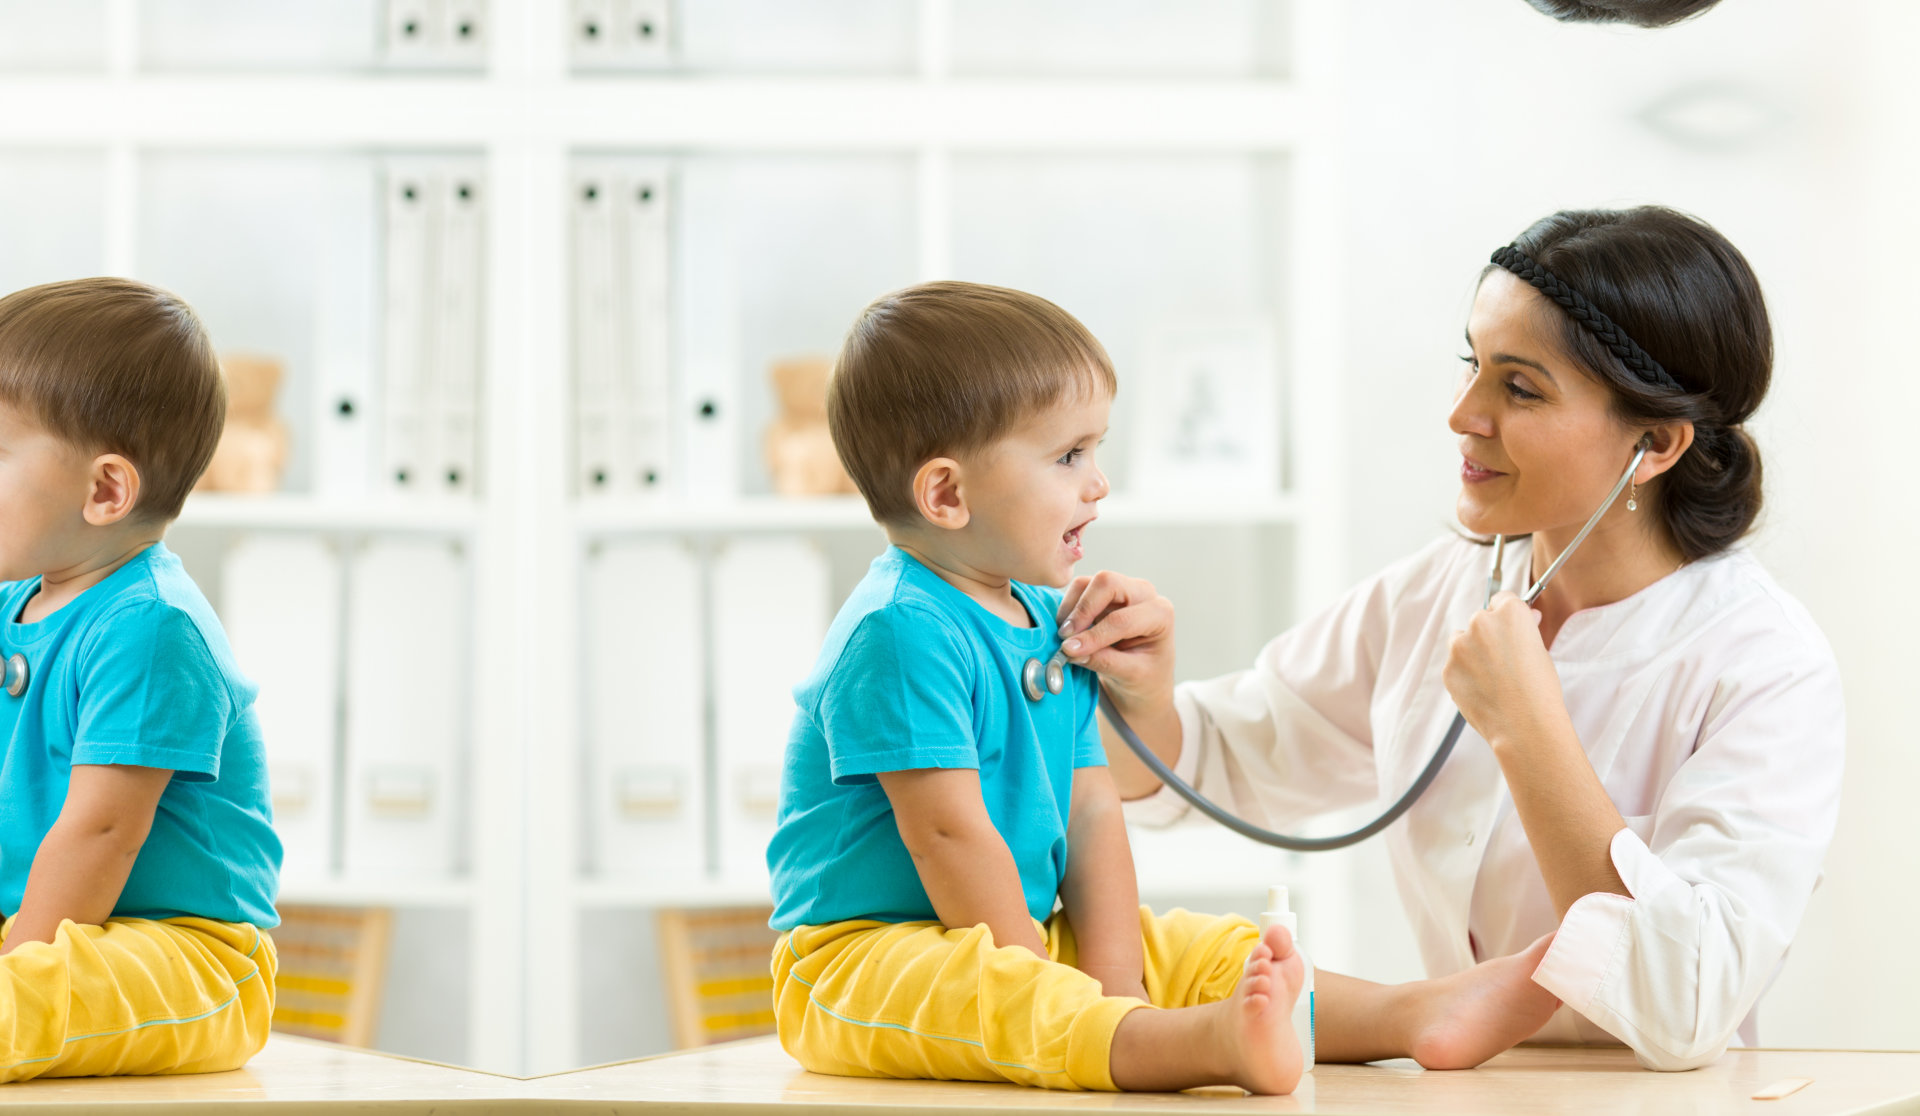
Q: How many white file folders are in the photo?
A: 14